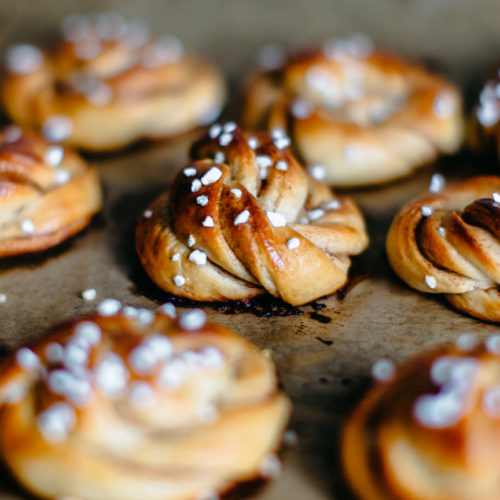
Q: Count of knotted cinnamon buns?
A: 8